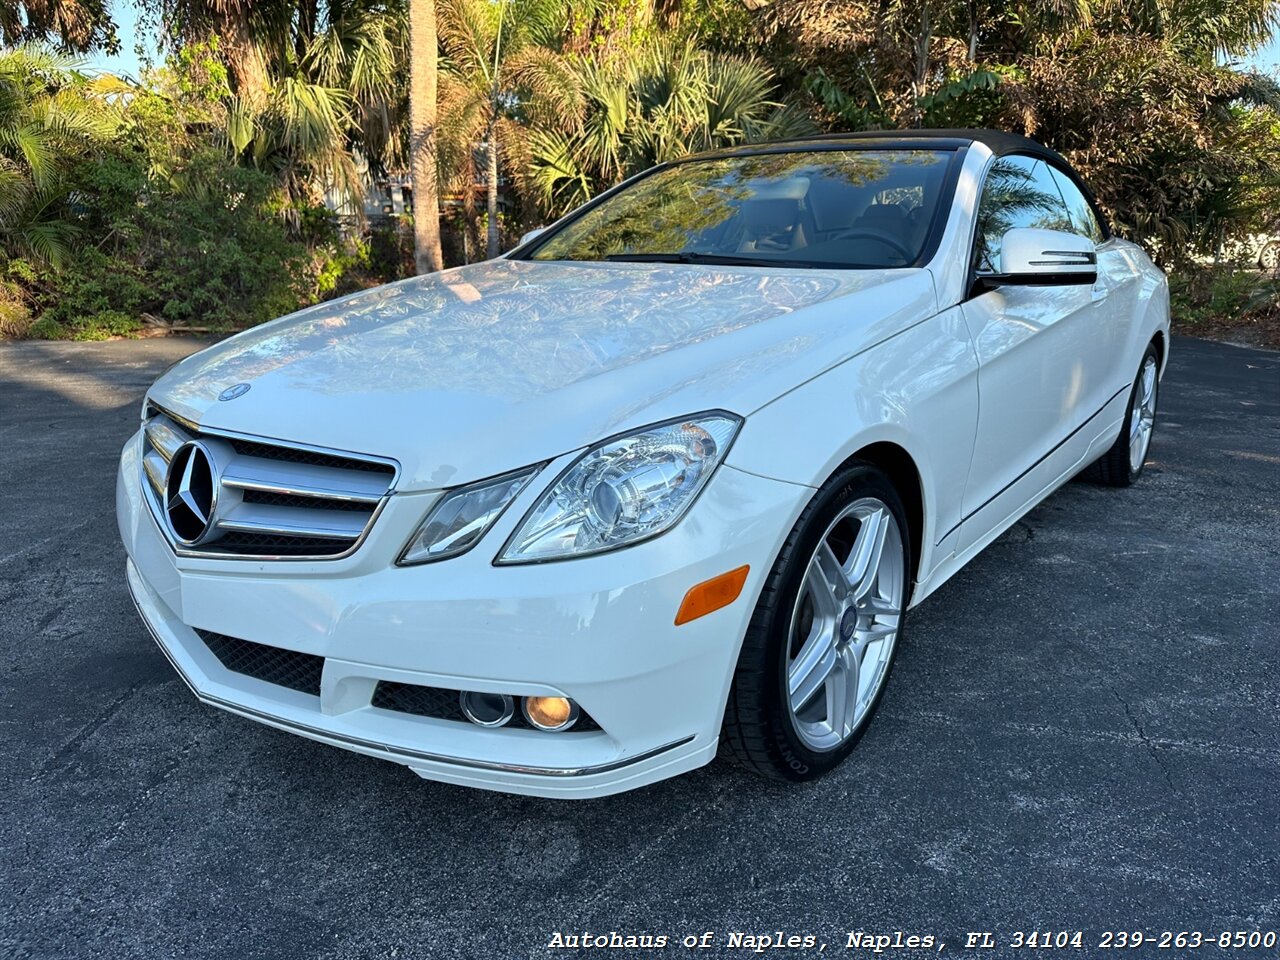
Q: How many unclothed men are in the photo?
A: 0